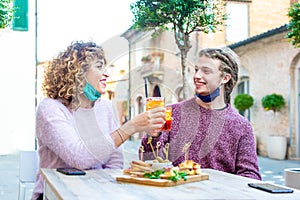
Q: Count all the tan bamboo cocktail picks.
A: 5